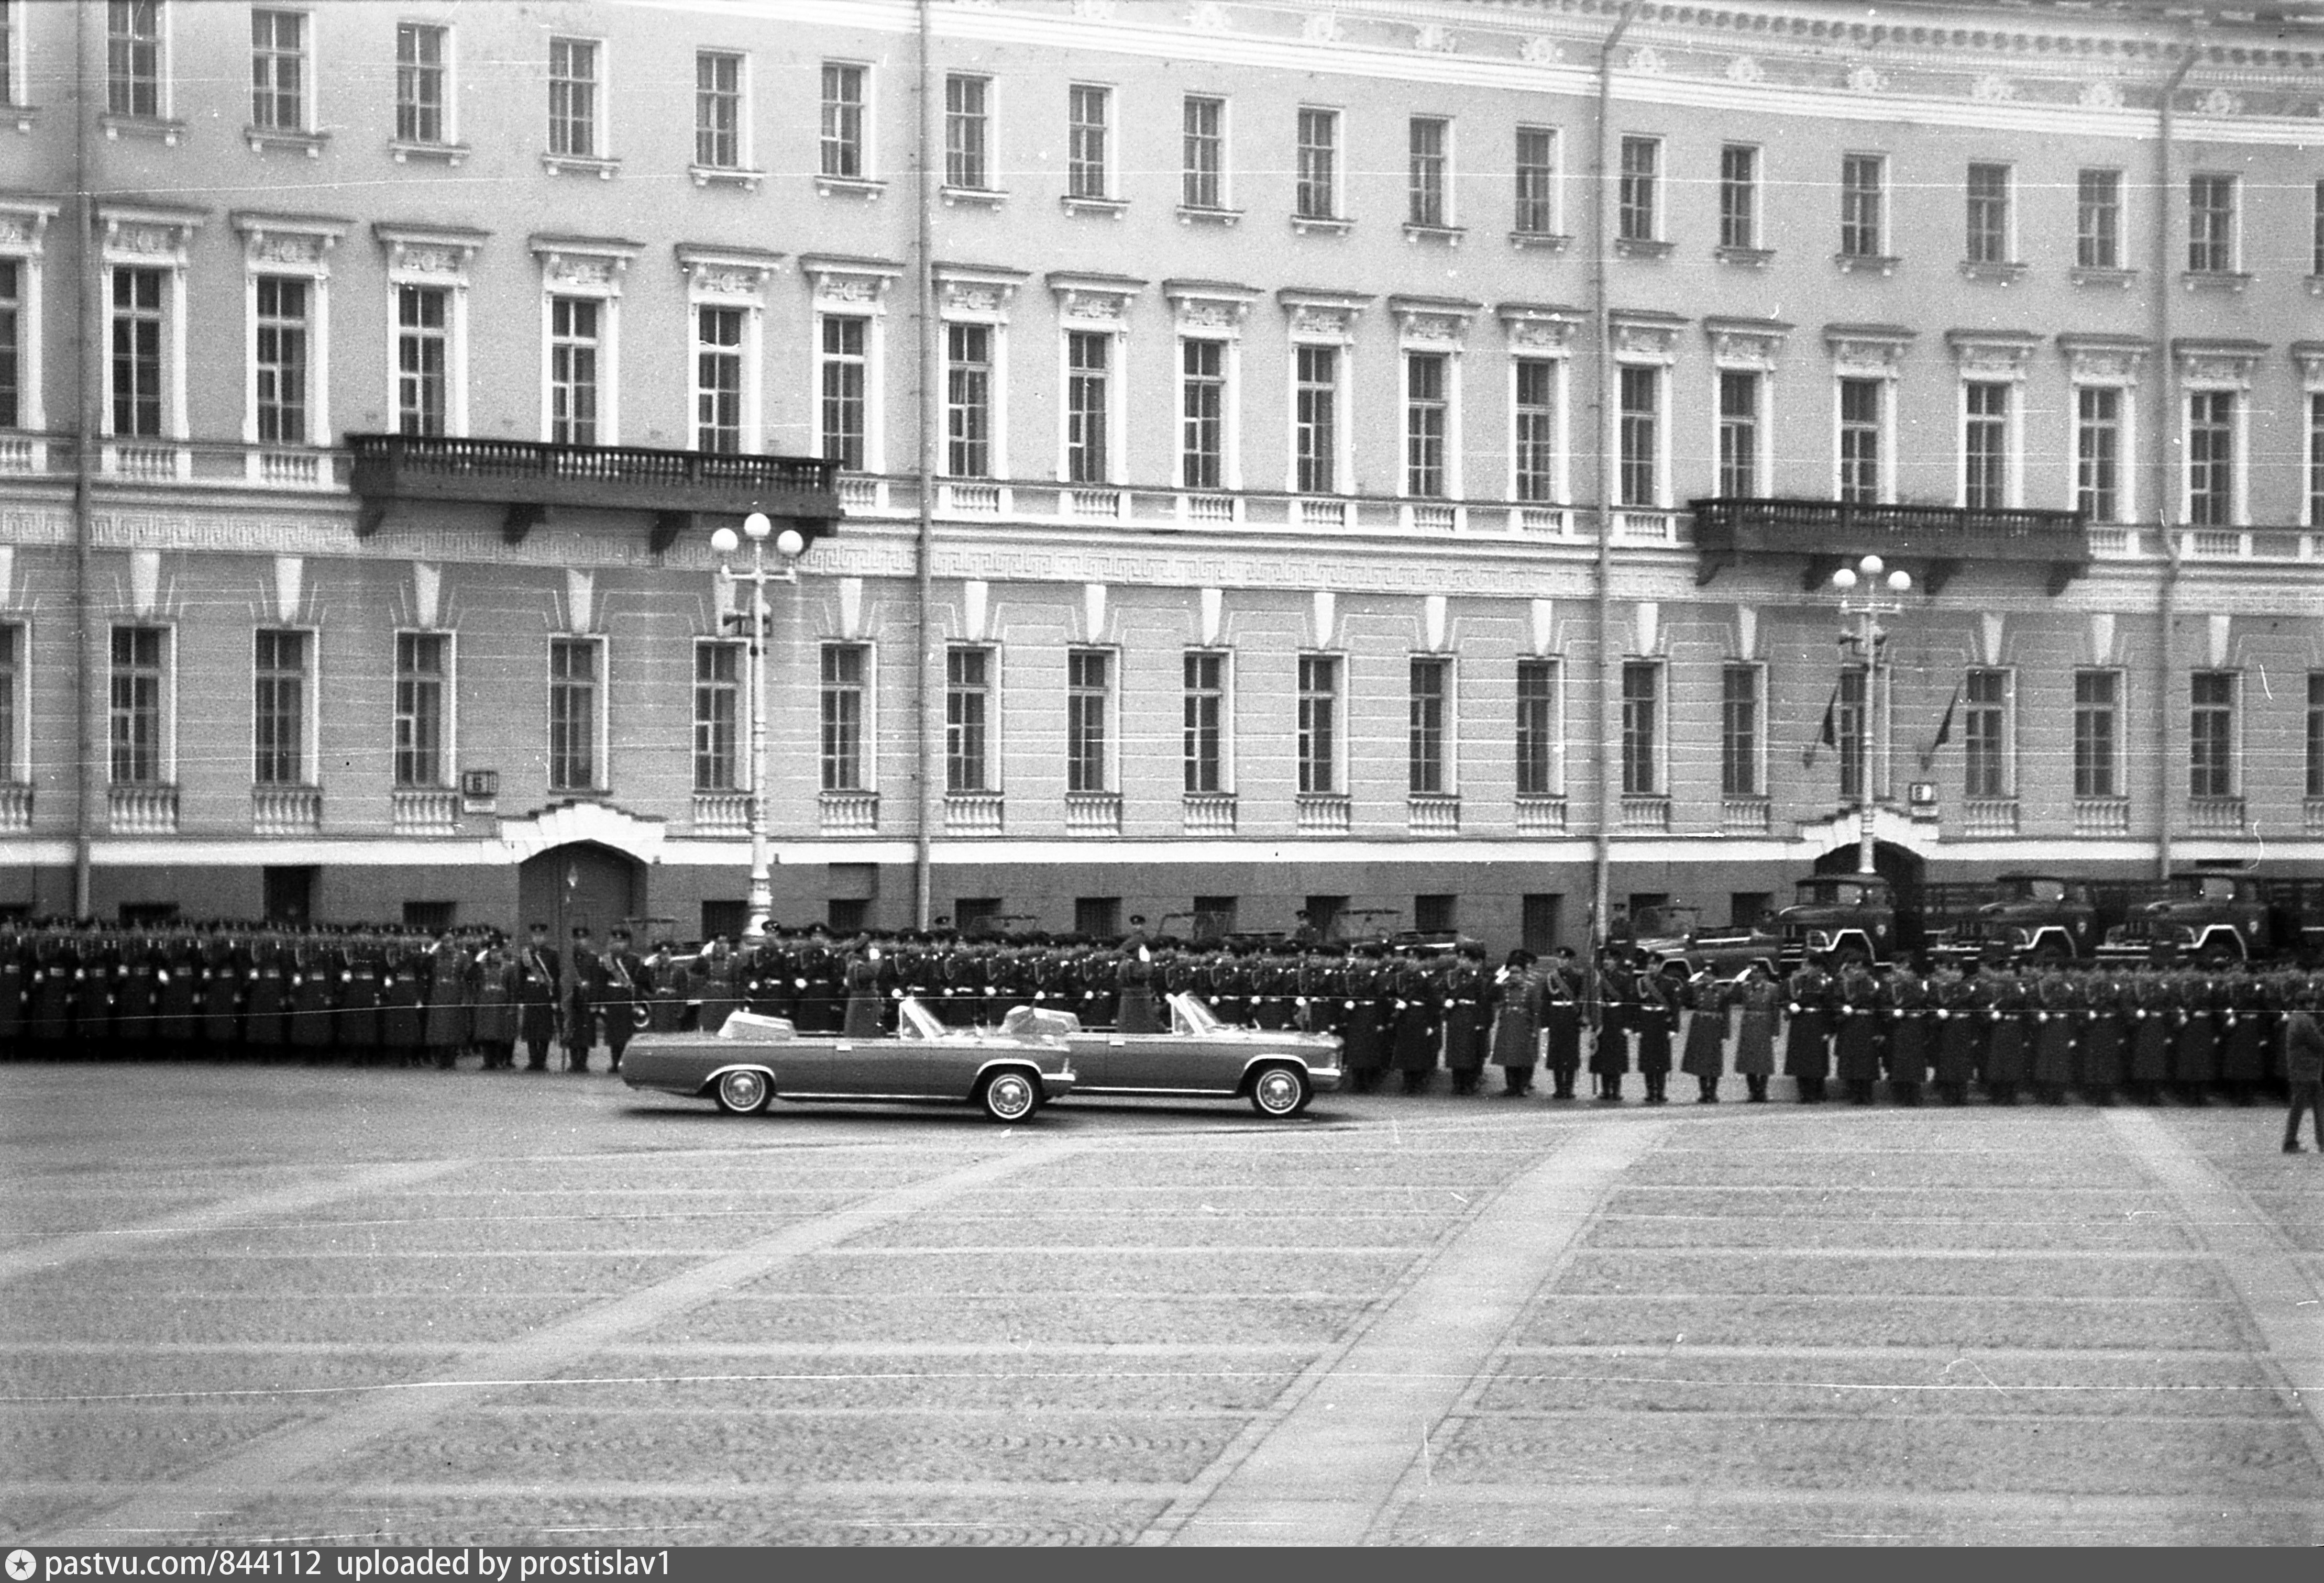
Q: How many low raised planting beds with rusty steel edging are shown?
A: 0